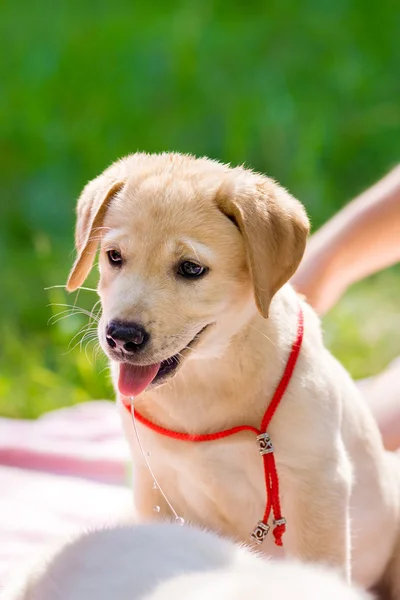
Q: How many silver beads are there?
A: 3